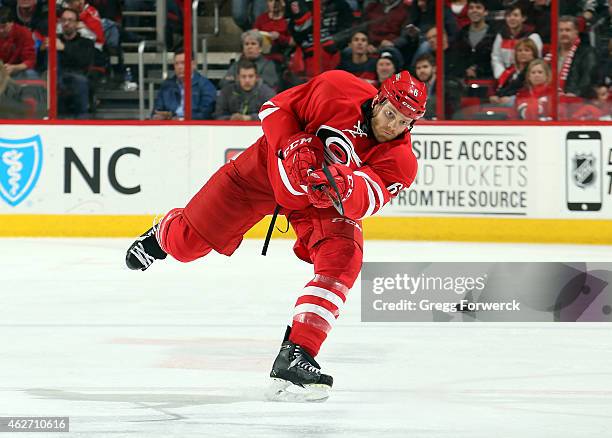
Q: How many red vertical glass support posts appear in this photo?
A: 5